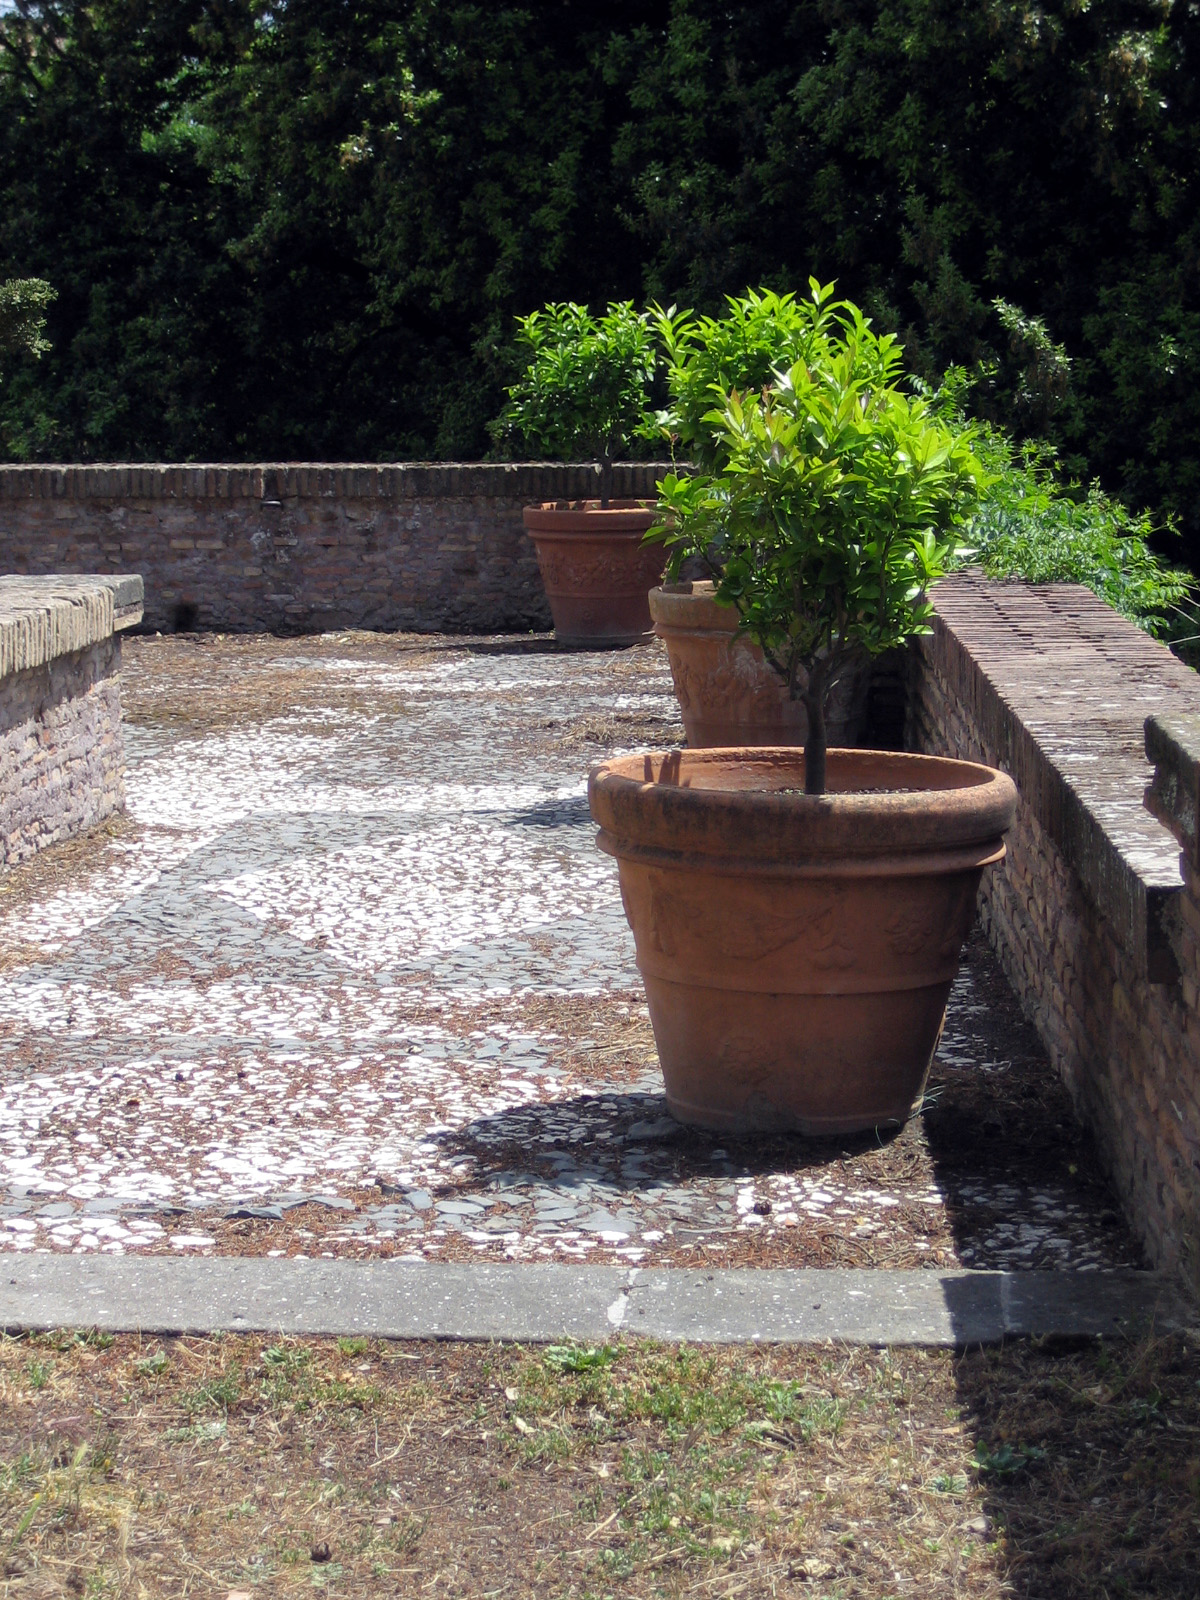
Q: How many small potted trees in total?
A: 3